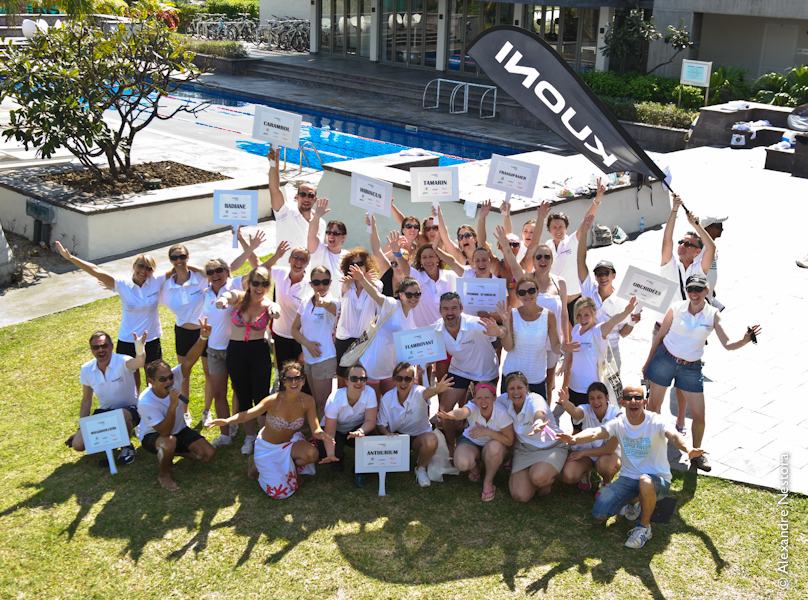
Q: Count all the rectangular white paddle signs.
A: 10